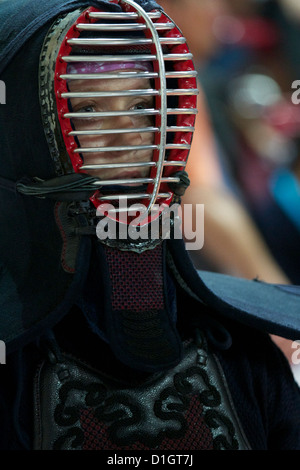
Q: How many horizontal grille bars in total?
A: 13